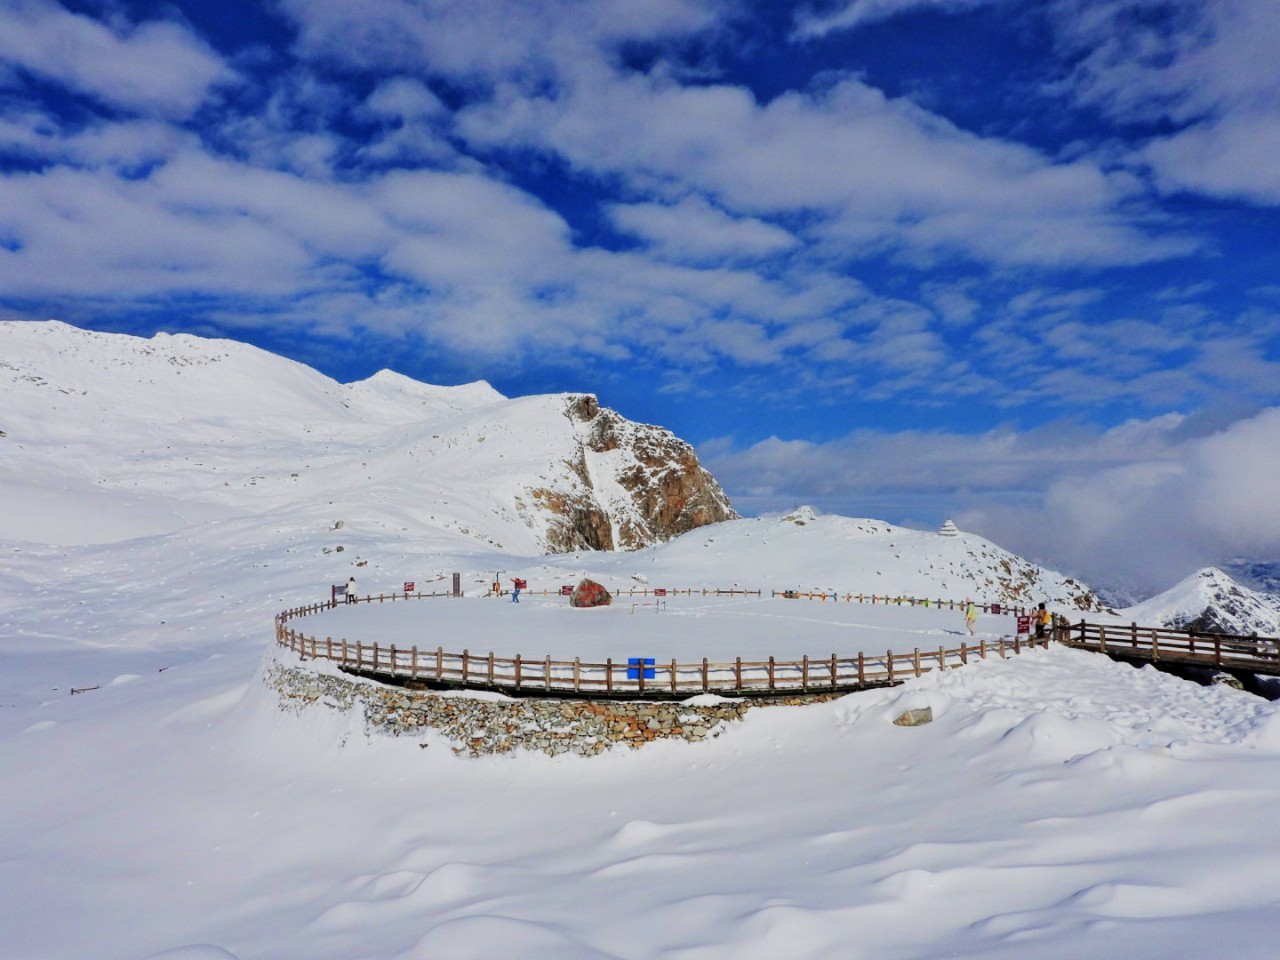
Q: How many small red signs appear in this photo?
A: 6